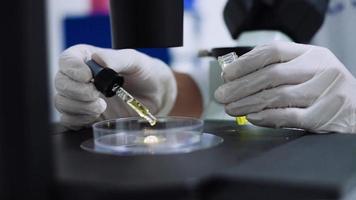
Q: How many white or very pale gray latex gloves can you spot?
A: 2